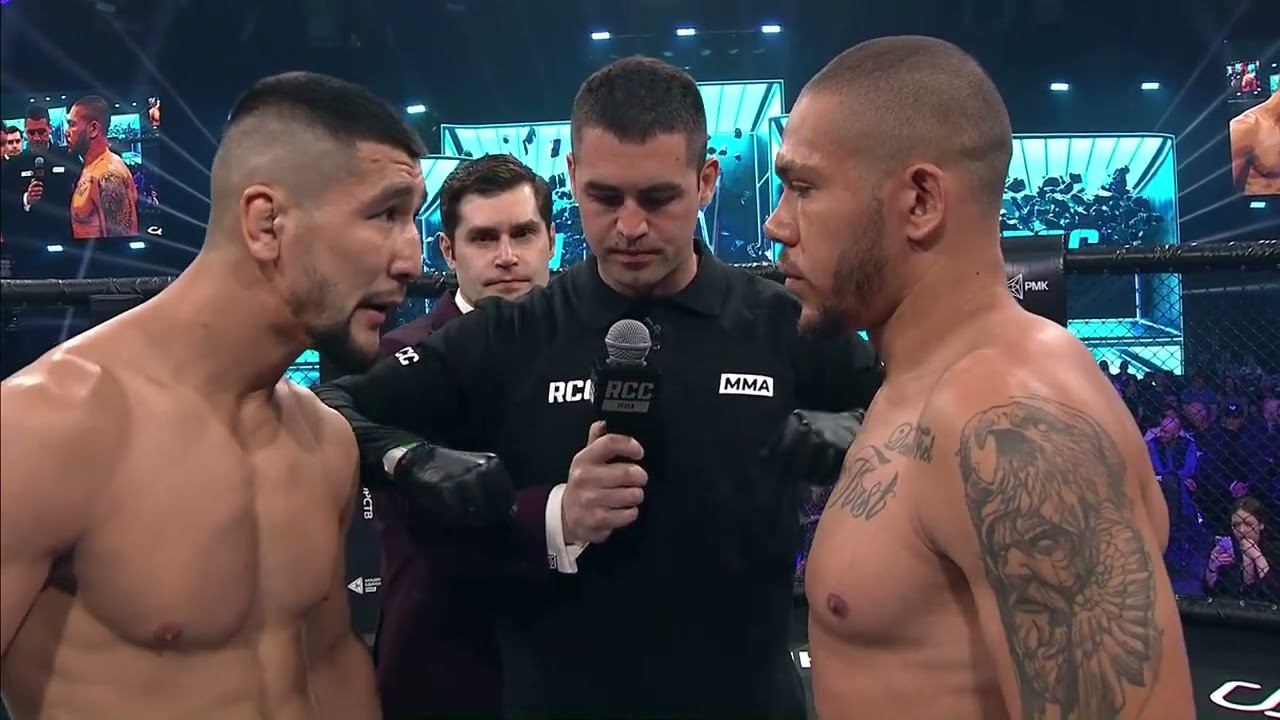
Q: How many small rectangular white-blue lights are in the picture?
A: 9